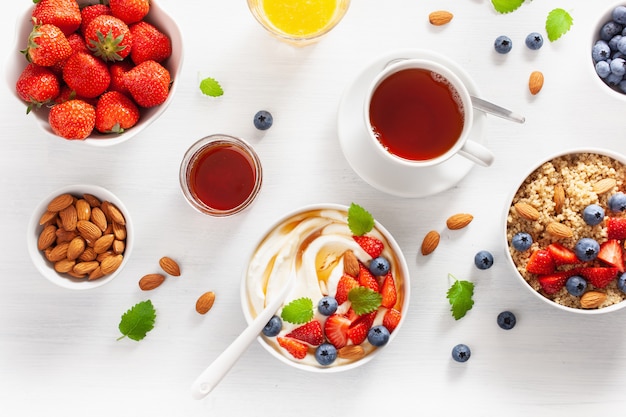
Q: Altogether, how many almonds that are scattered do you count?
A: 7